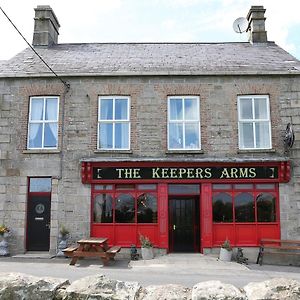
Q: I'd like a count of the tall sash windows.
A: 4